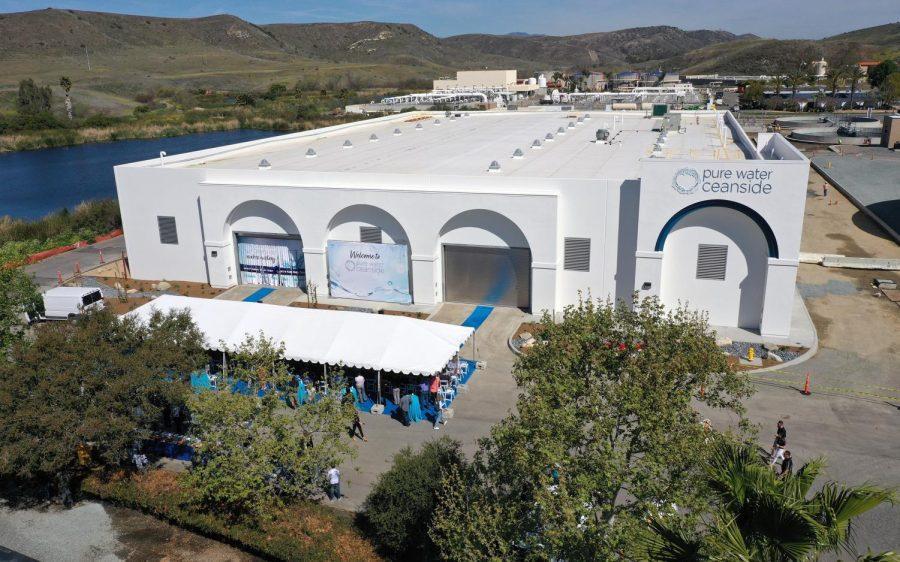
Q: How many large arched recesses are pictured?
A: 4